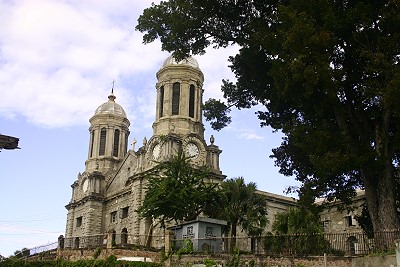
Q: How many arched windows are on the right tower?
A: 3